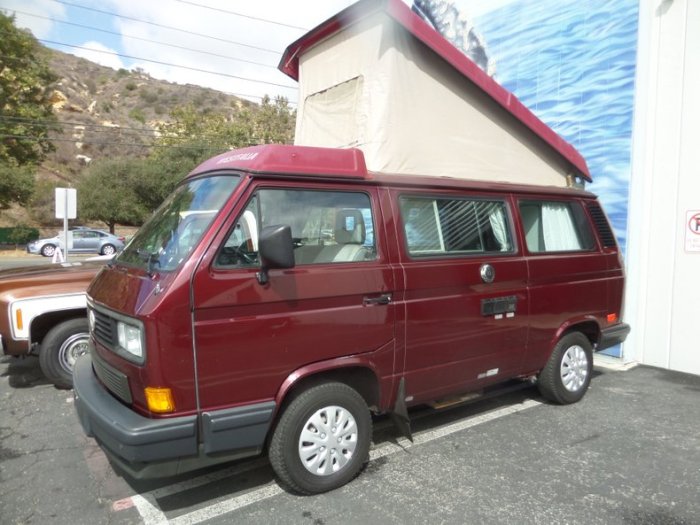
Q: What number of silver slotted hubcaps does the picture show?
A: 2